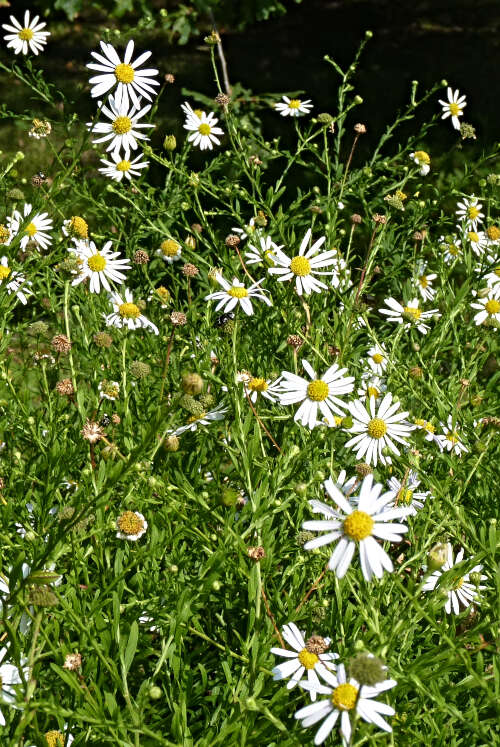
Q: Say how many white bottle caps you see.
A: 0